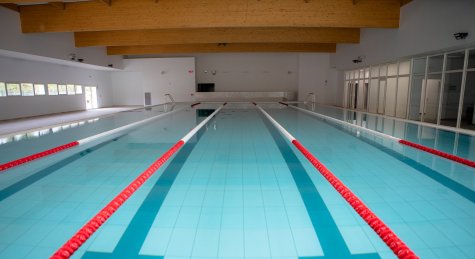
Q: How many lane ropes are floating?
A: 4